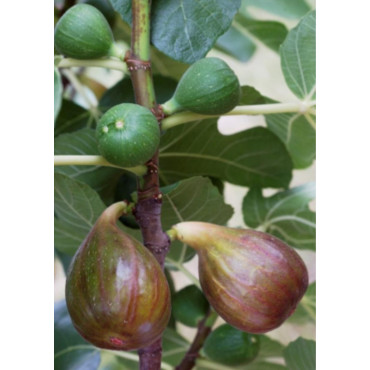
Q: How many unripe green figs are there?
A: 5